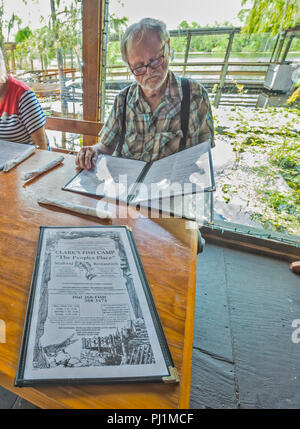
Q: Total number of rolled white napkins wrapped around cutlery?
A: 3